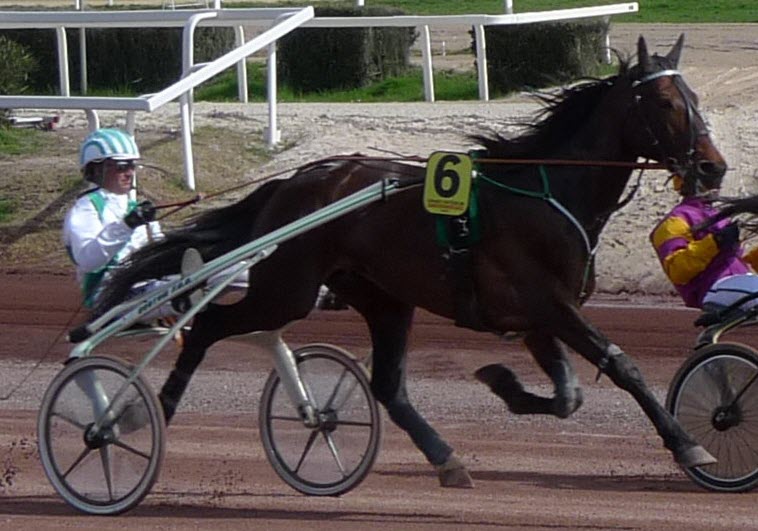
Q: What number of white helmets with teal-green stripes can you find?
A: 1